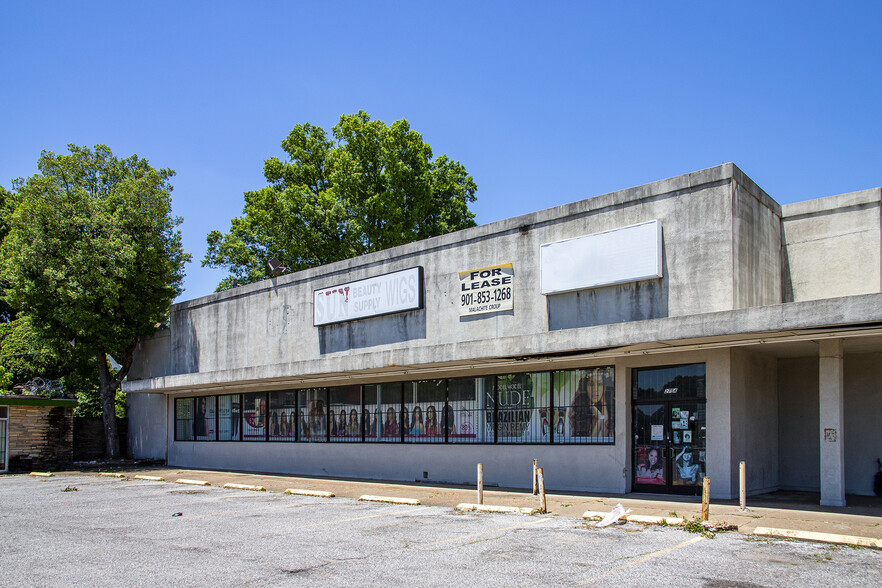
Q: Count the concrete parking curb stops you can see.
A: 10